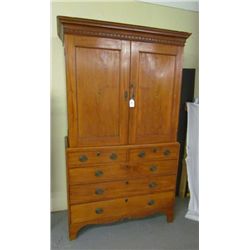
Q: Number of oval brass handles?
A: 10